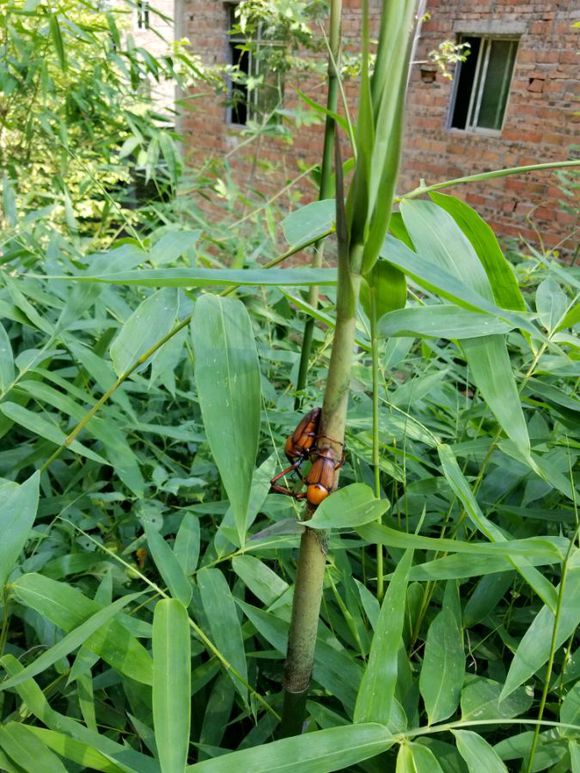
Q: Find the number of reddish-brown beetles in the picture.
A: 2